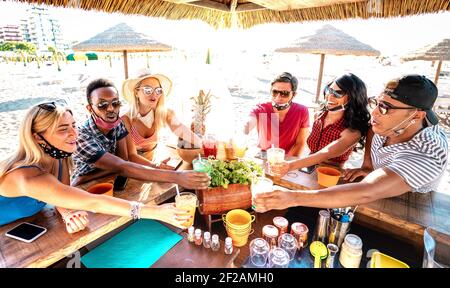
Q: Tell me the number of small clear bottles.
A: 5